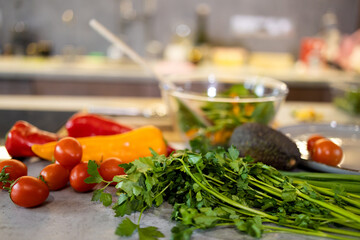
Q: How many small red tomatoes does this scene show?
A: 8